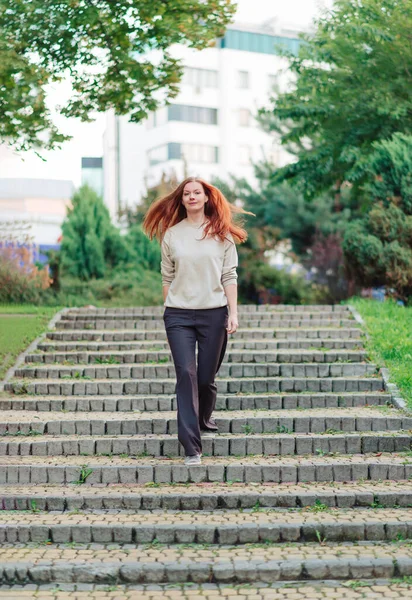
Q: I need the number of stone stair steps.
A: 15